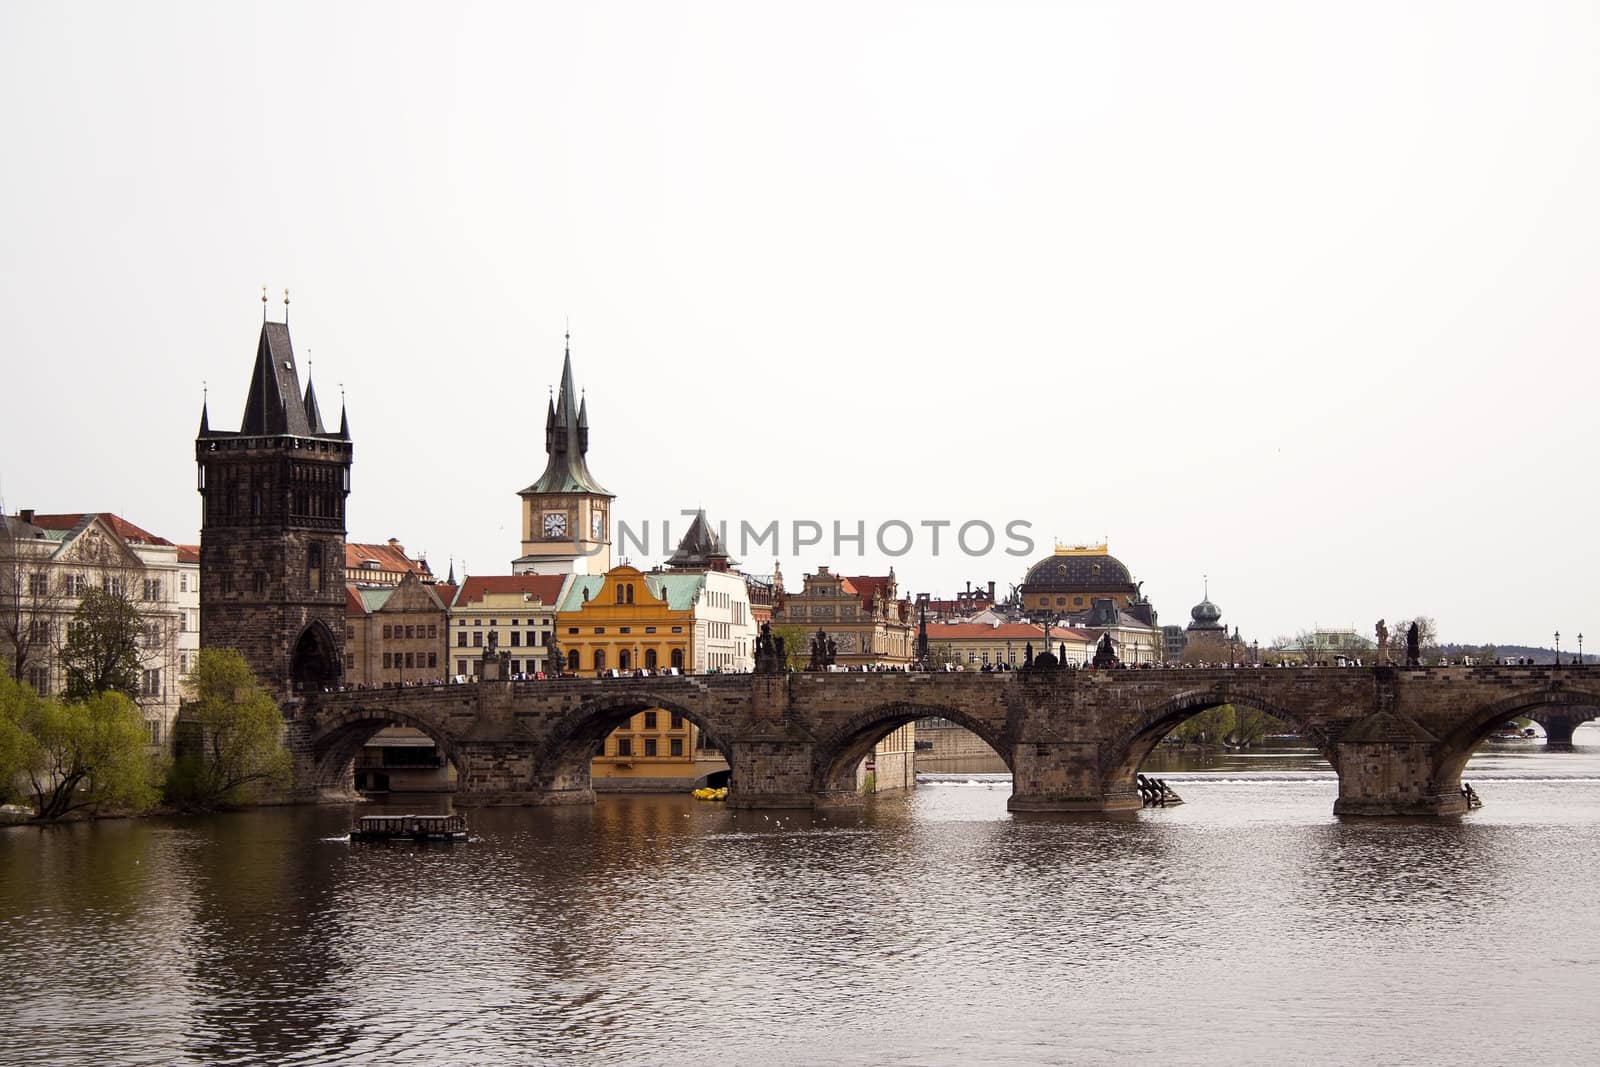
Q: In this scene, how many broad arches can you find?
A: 5